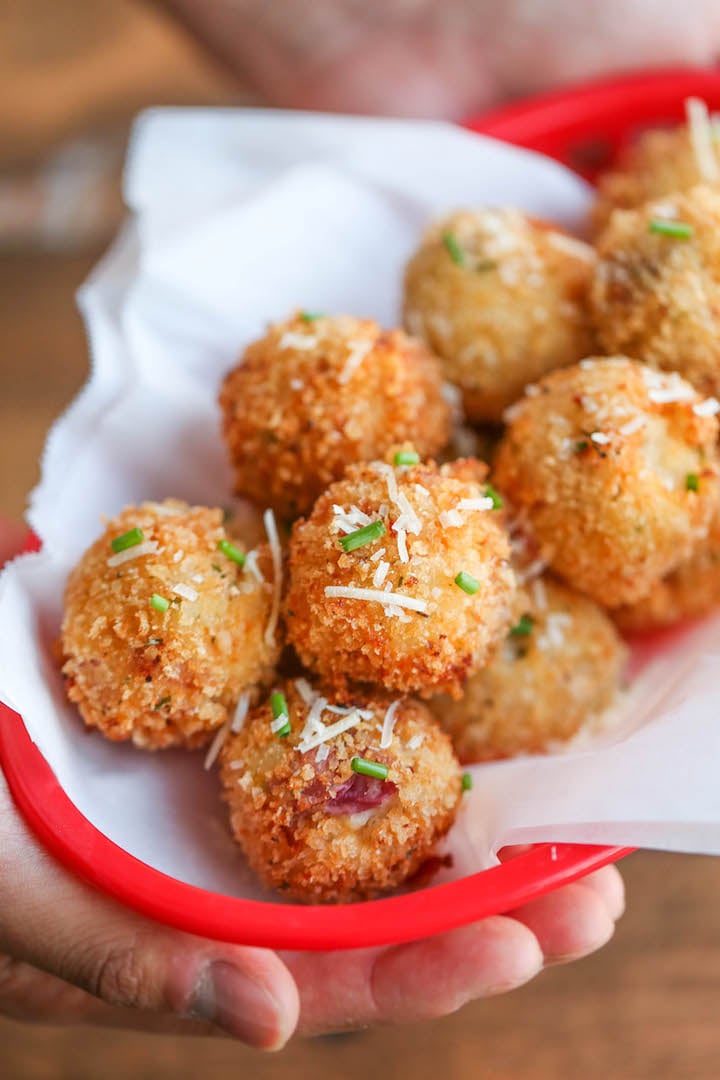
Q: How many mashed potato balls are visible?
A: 10